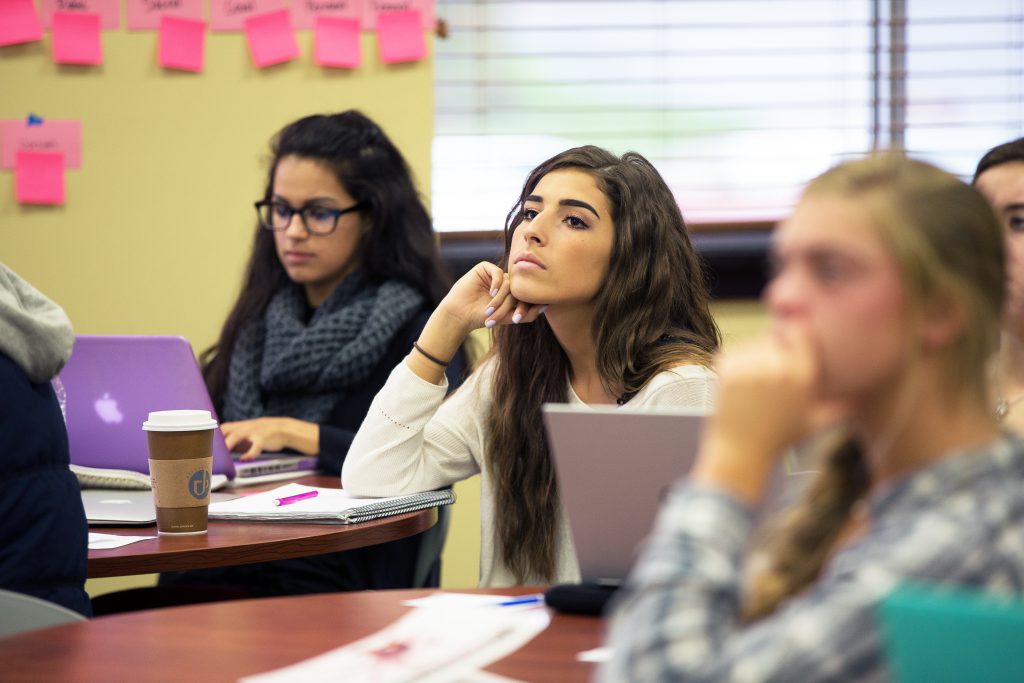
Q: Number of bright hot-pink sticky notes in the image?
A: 7